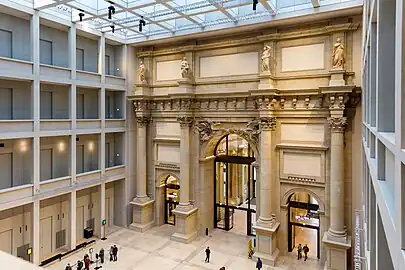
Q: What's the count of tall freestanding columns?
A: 4